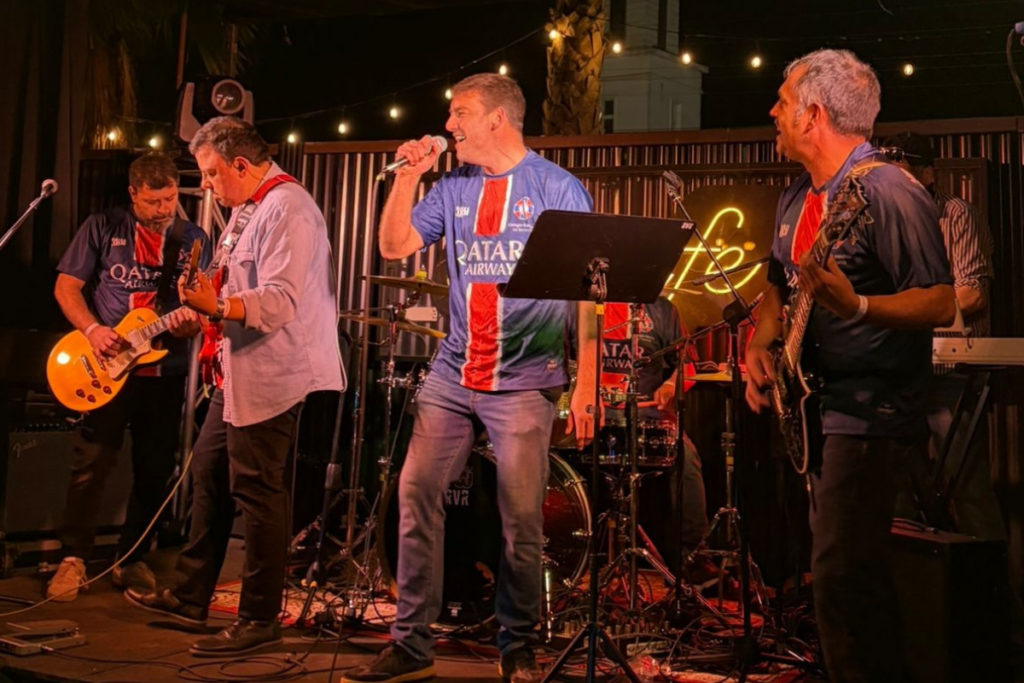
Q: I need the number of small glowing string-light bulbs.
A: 12